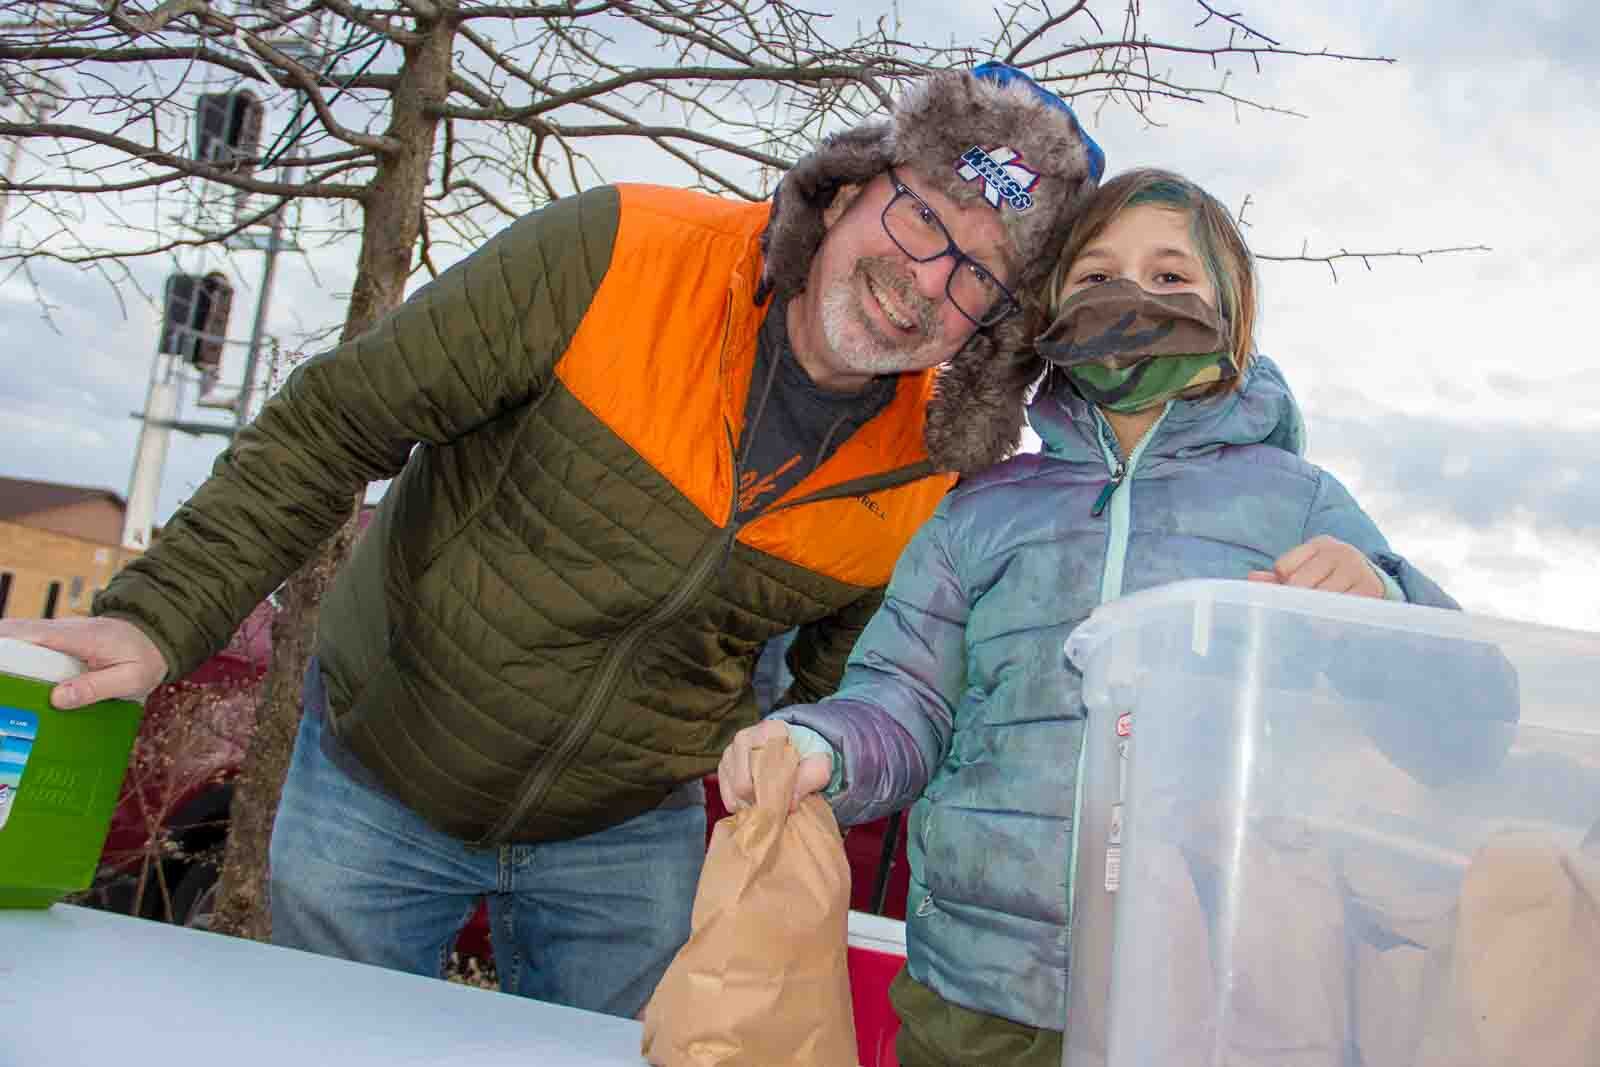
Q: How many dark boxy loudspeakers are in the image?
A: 2